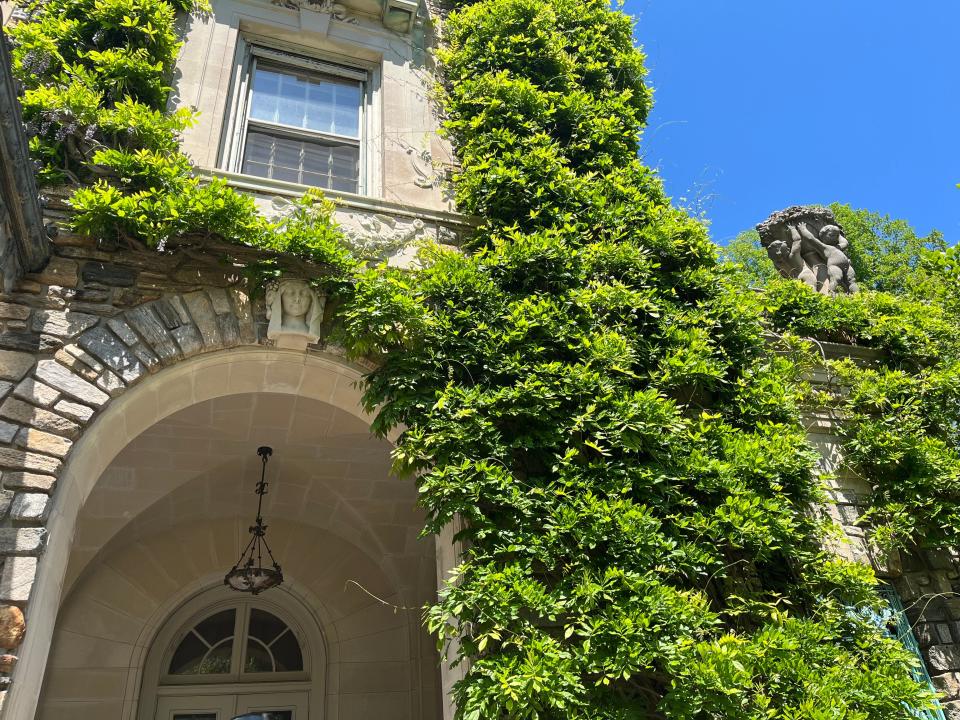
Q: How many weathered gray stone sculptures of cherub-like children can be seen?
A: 2